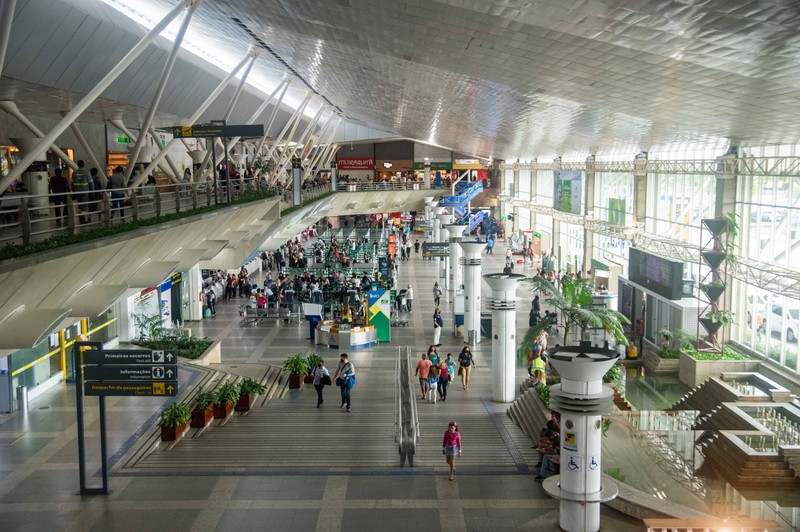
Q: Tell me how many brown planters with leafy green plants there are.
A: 6